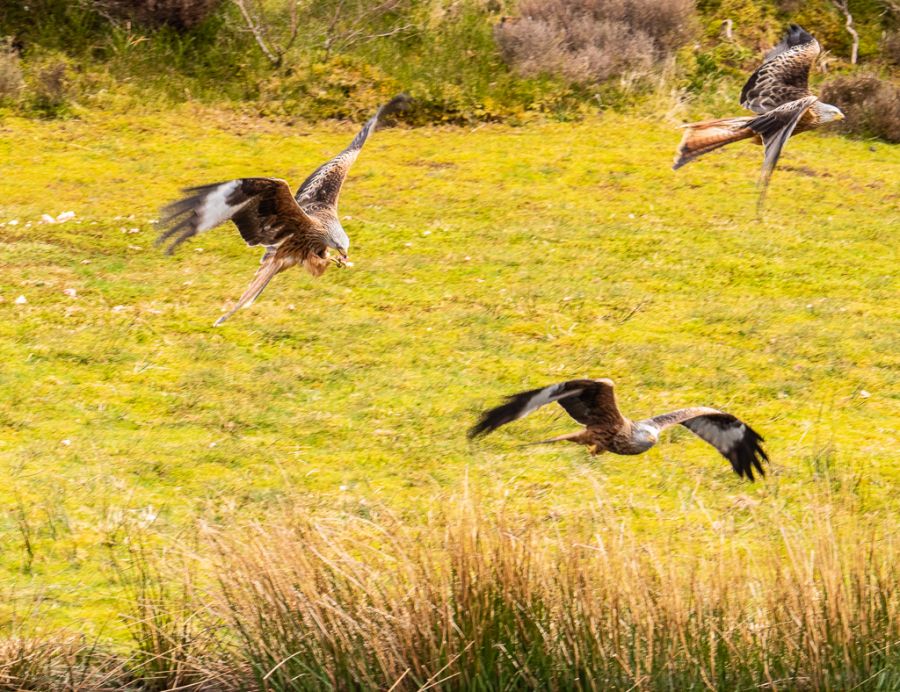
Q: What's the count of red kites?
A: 3